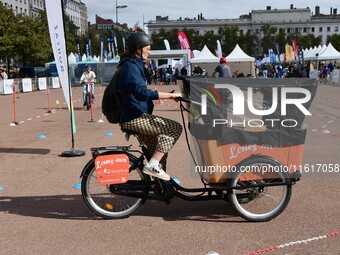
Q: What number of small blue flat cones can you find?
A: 5